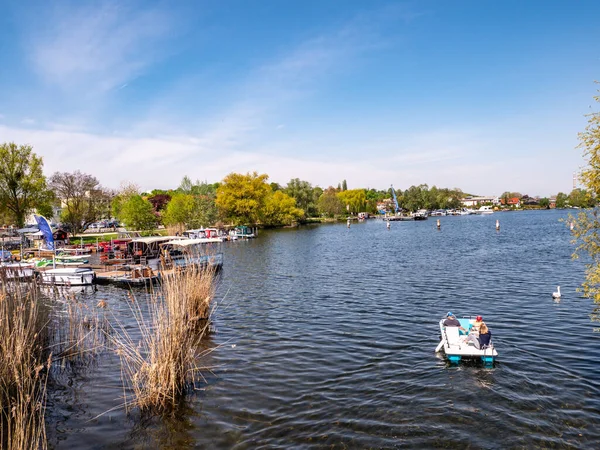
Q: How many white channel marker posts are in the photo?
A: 5